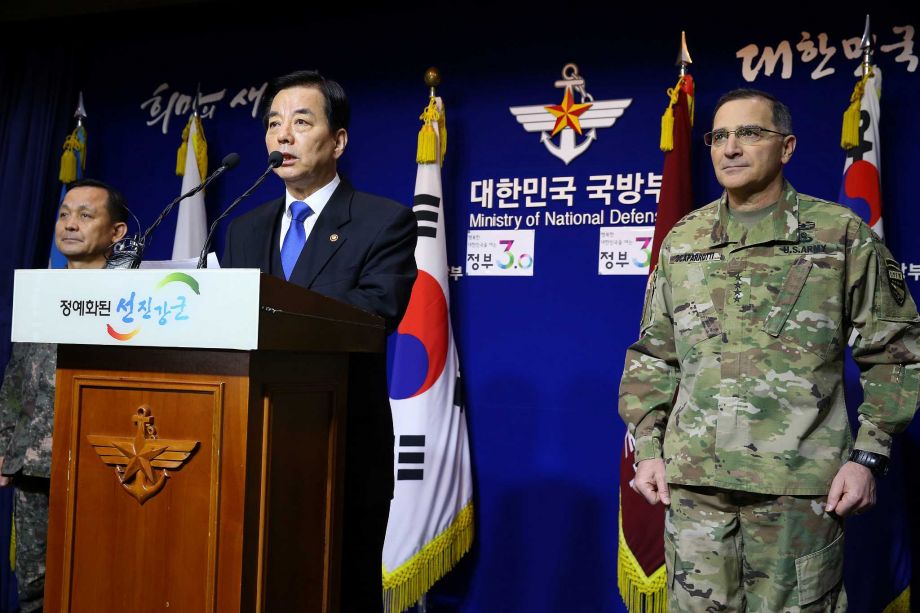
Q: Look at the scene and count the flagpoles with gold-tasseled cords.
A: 5